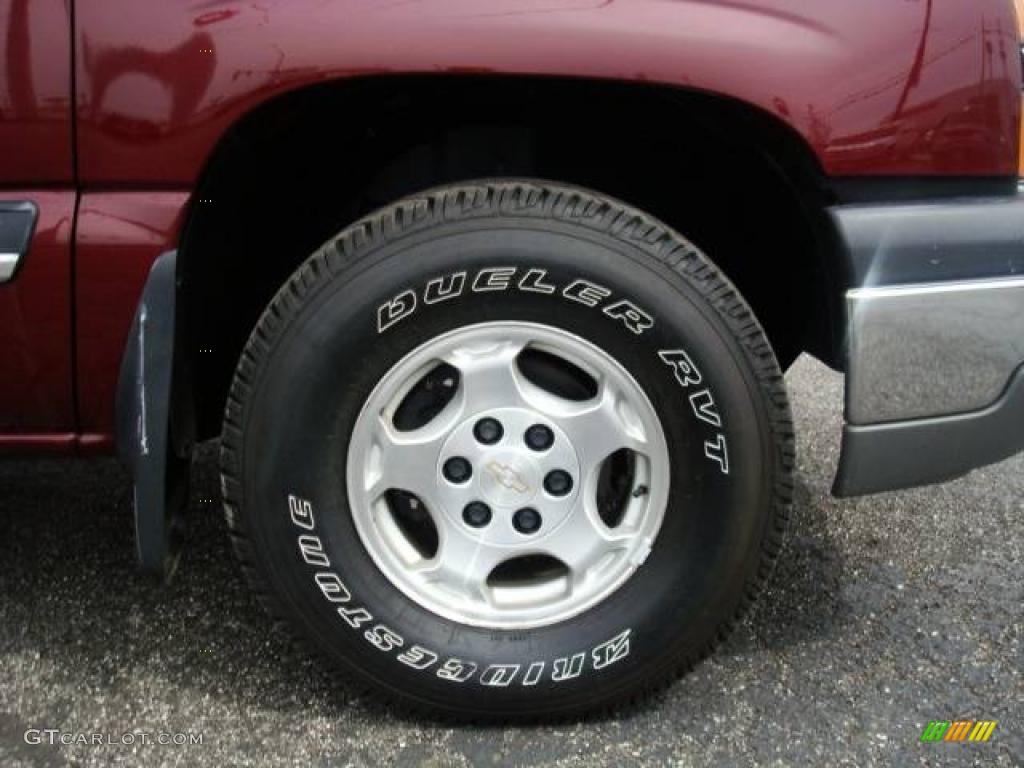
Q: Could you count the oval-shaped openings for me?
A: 5